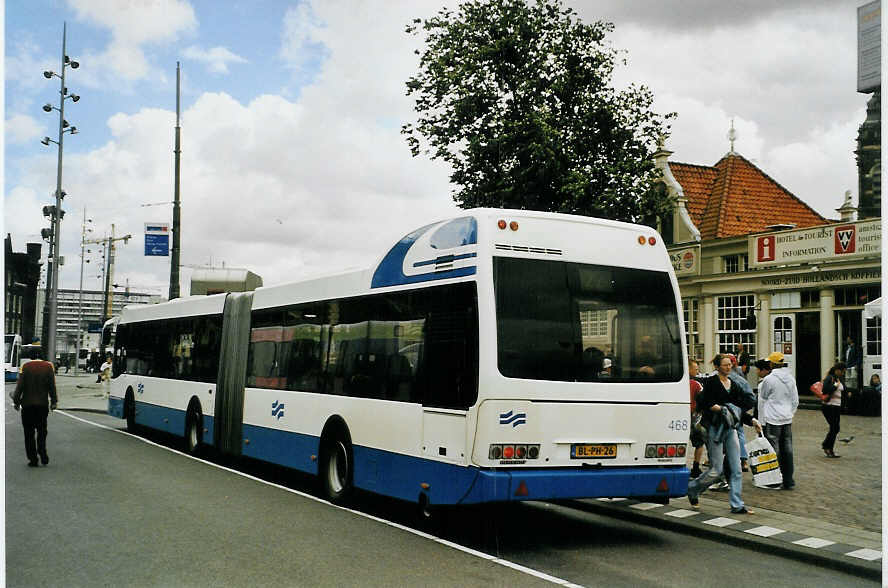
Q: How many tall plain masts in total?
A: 1